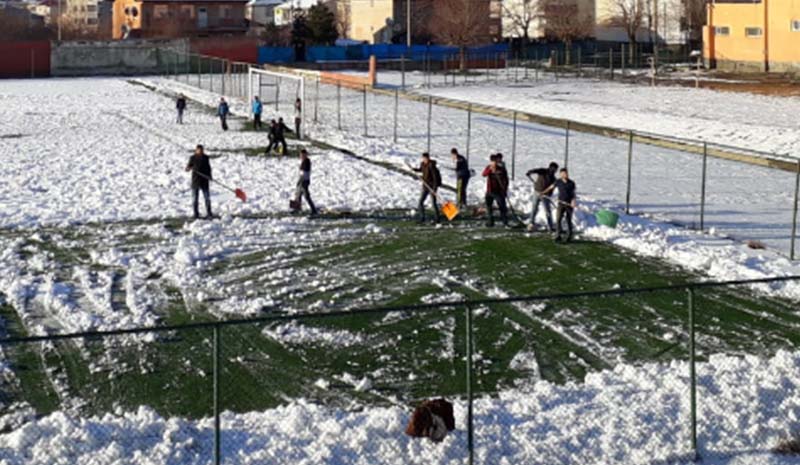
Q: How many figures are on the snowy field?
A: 14